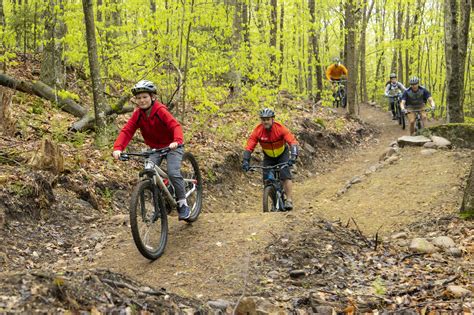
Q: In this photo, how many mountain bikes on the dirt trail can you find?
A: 5